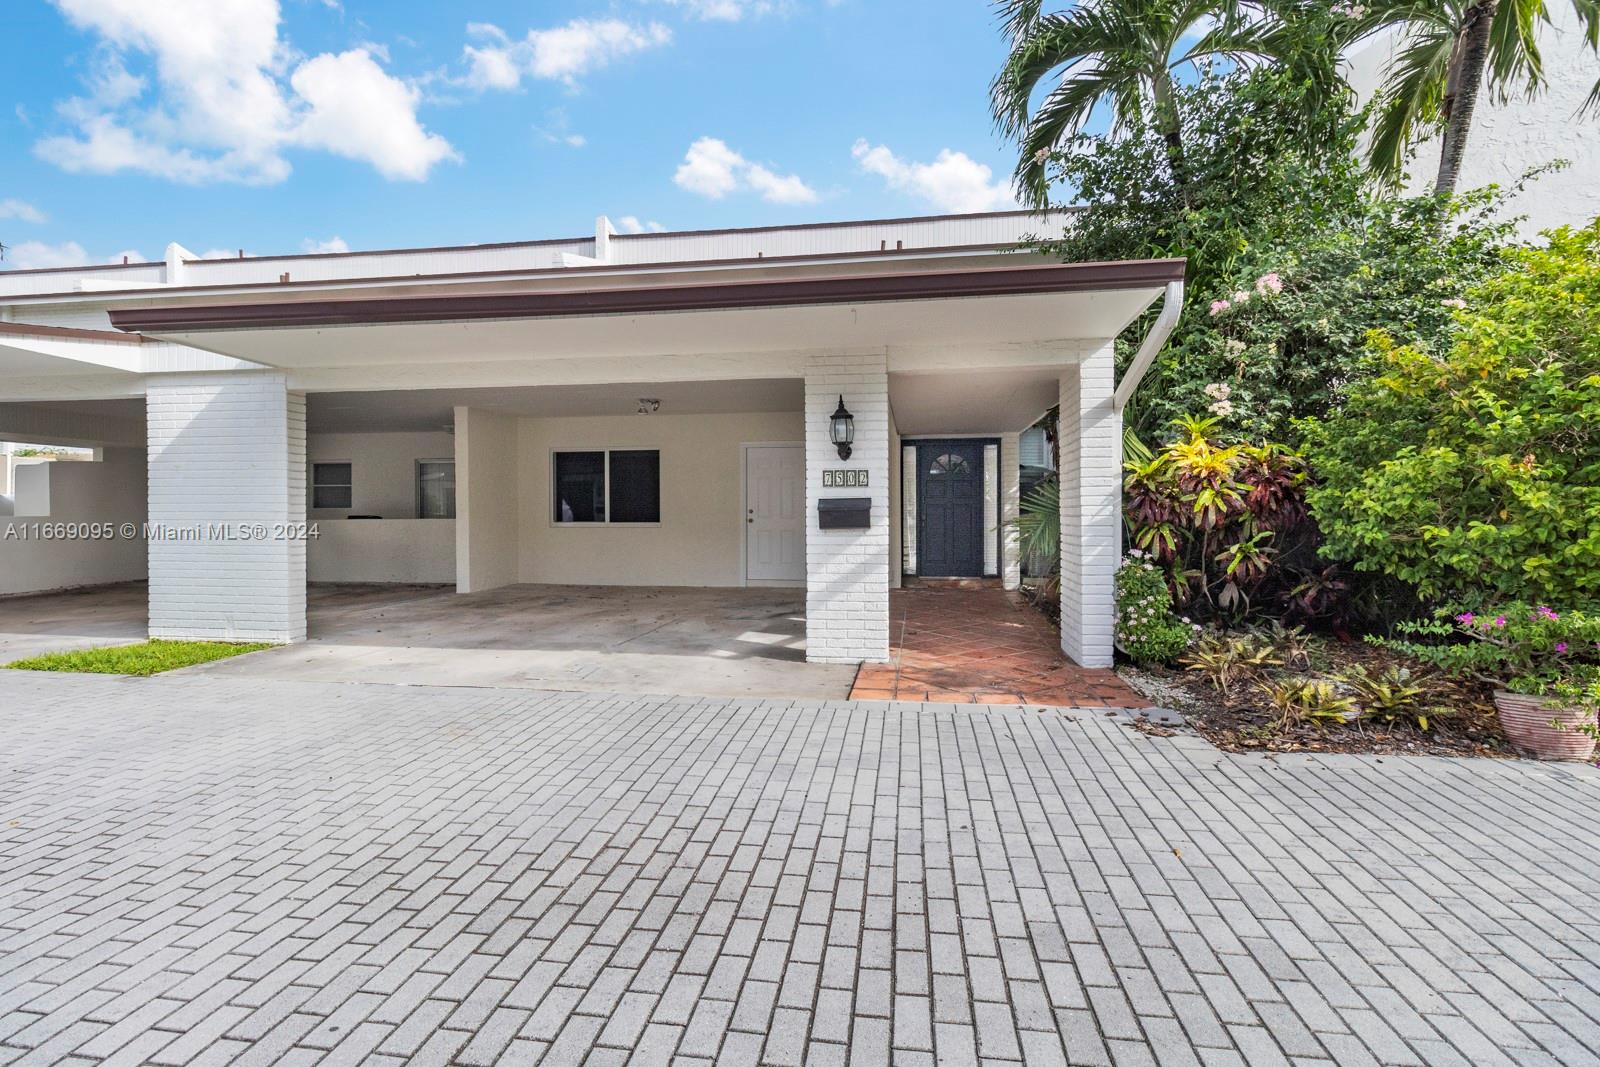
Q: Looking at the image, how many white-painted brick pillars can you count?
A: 3